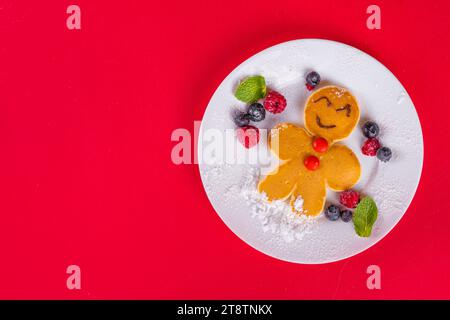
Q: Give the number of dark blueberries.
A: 7